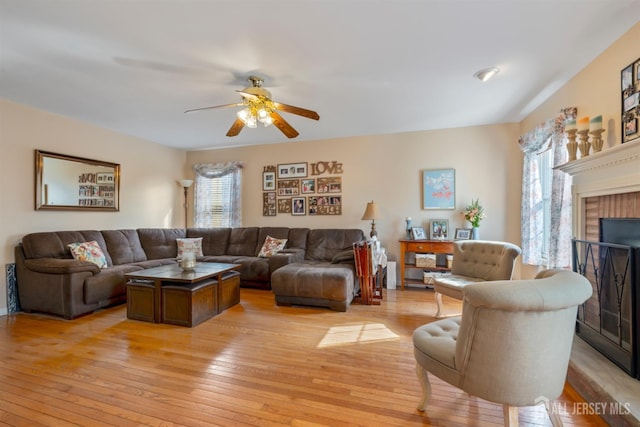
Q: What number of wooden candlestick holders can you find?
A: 3